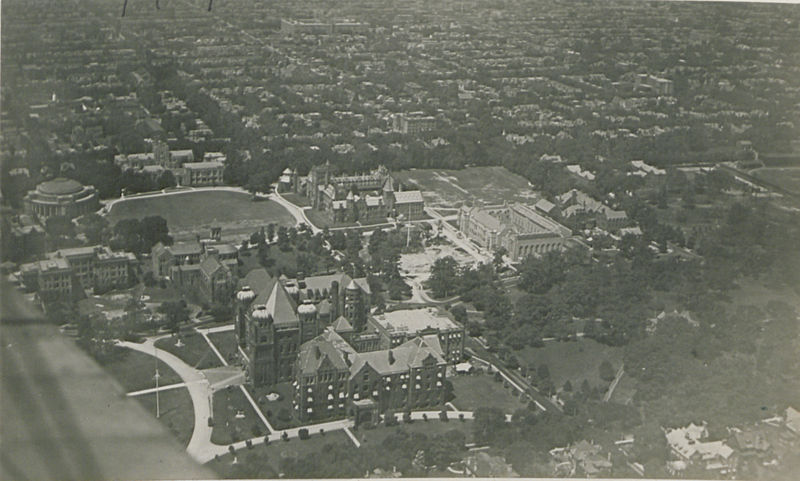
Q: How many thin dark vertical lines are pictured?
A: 3